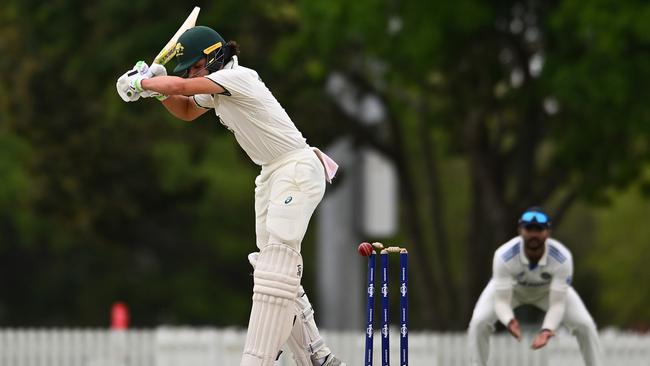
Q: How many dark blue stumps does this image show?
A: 3